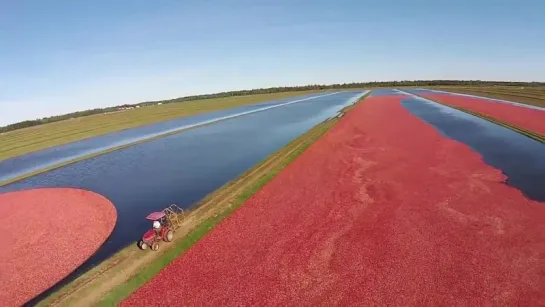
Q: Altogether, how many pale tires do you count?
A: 3